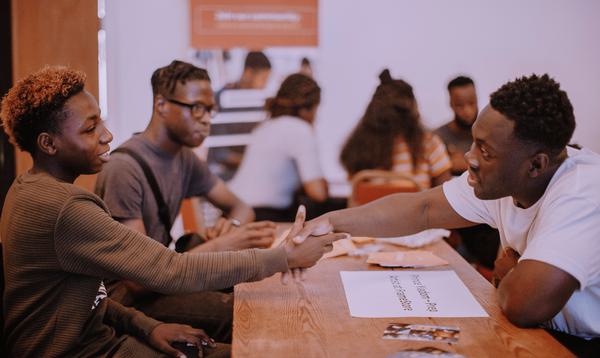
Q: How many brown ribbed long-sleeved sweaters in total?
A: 1